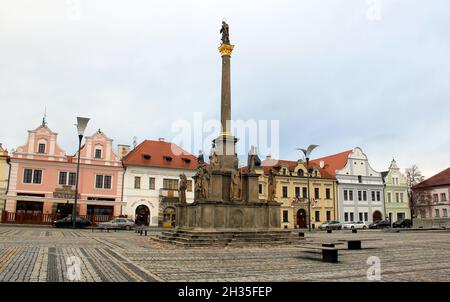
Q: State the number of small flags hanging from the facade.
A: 2